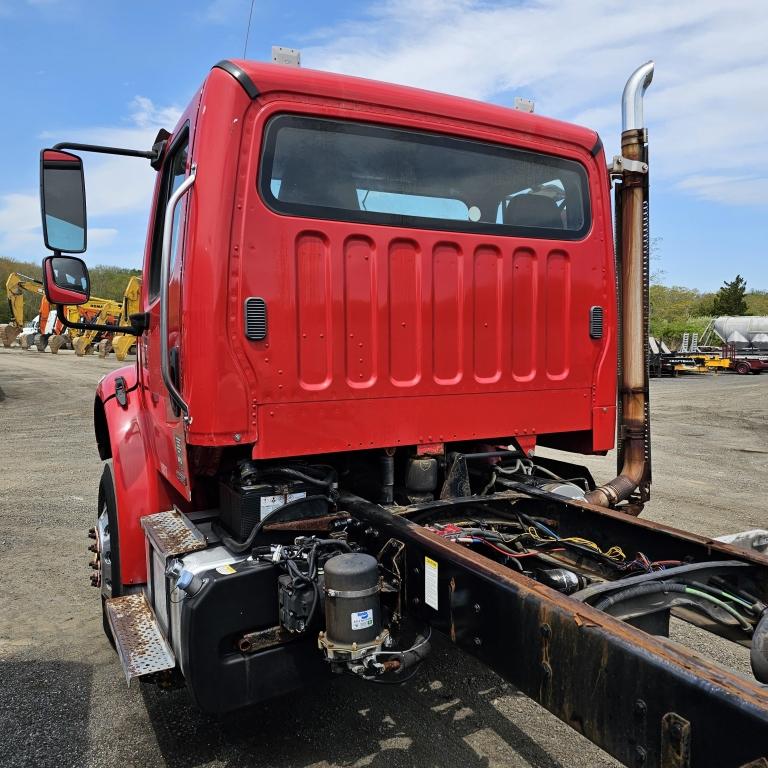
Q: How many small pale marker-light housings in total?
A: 2